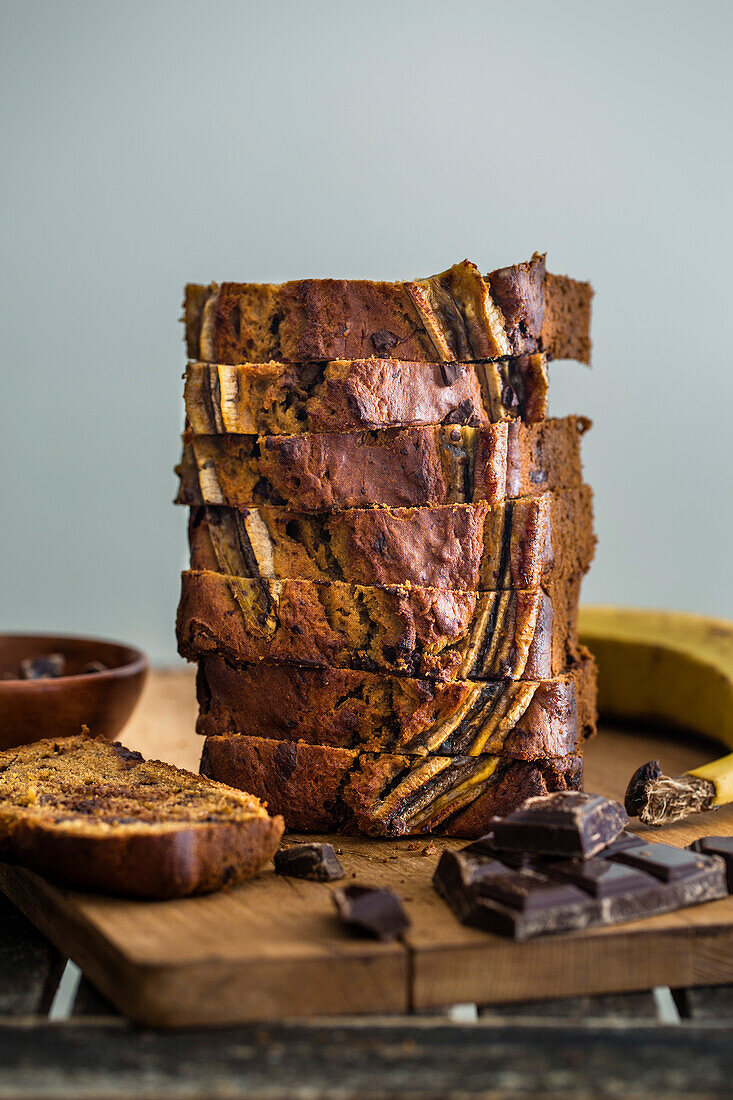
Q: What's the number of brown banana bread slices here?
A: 8